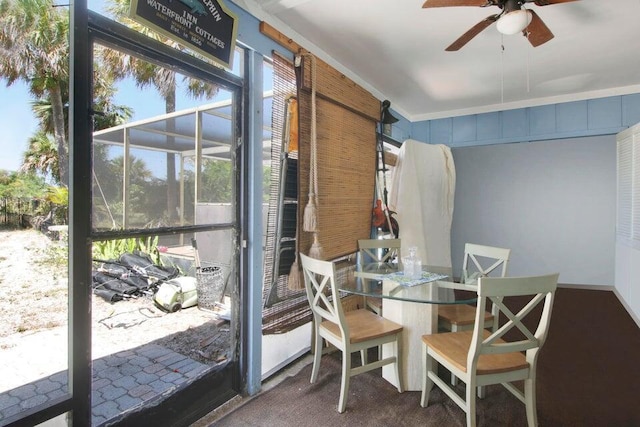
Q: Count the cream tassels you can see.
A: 3